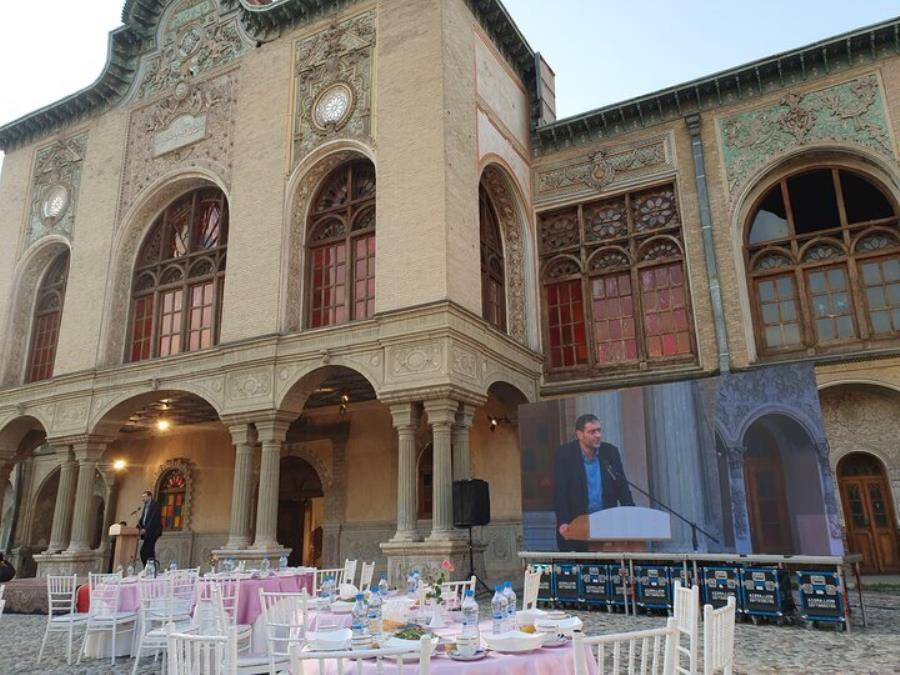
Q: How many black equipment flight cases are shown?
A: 9